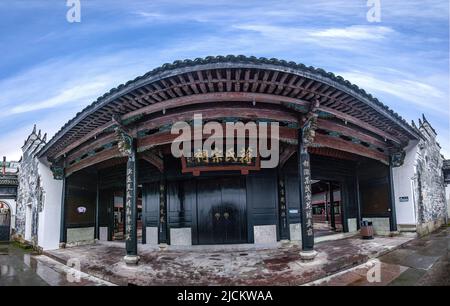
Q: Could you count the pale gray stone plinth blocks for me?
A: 8